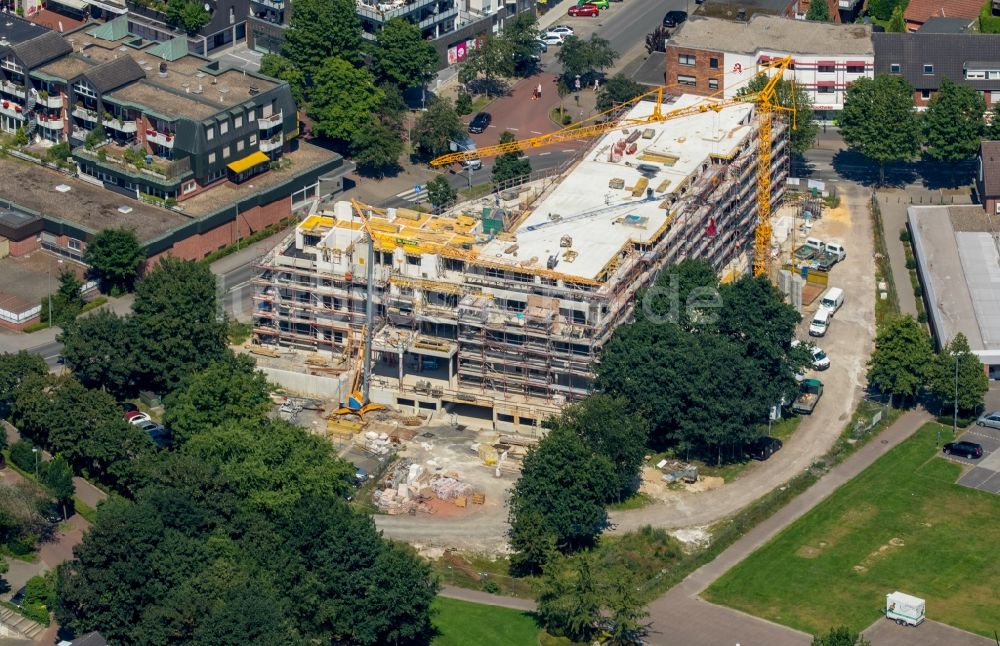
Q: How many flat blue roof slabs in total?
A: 0